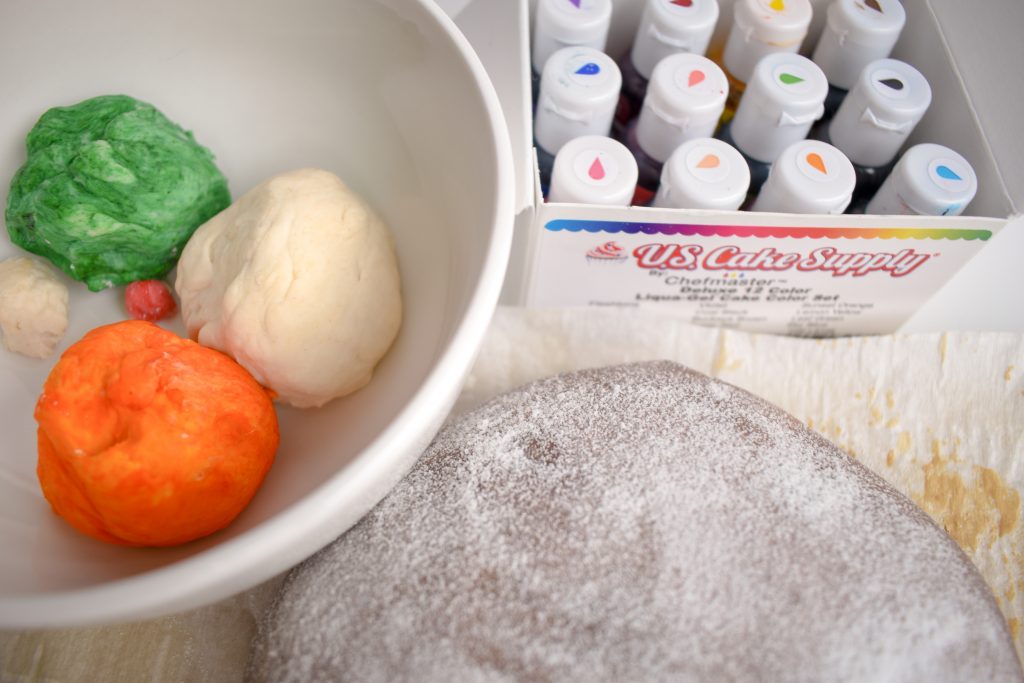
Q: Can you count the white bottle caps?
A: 12